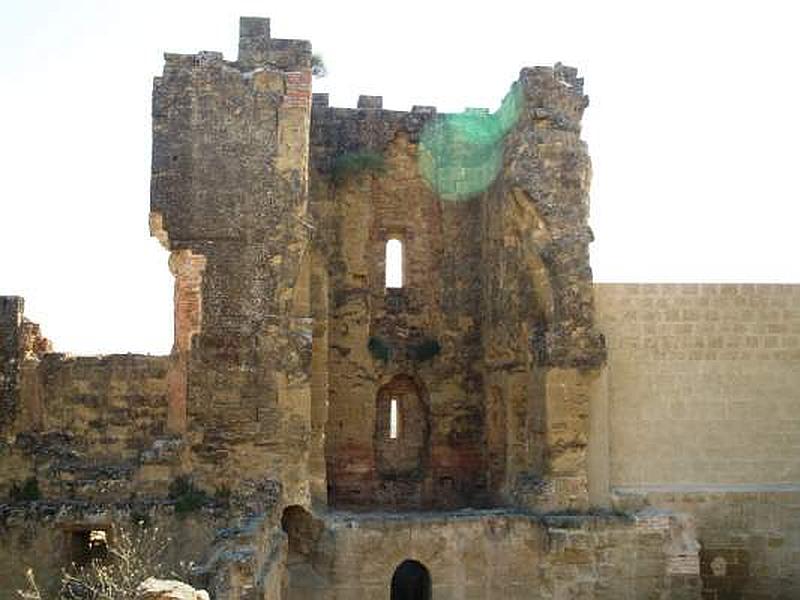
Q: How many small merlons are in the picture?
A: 4